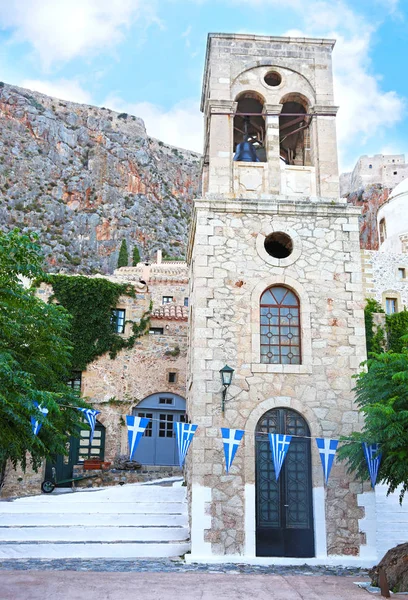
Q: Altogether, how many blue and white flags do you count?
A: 8